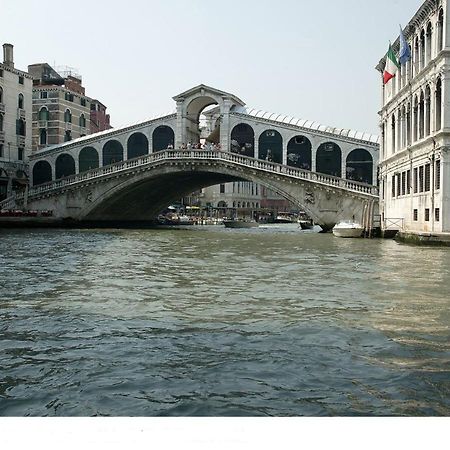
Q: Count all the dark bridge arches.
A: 11